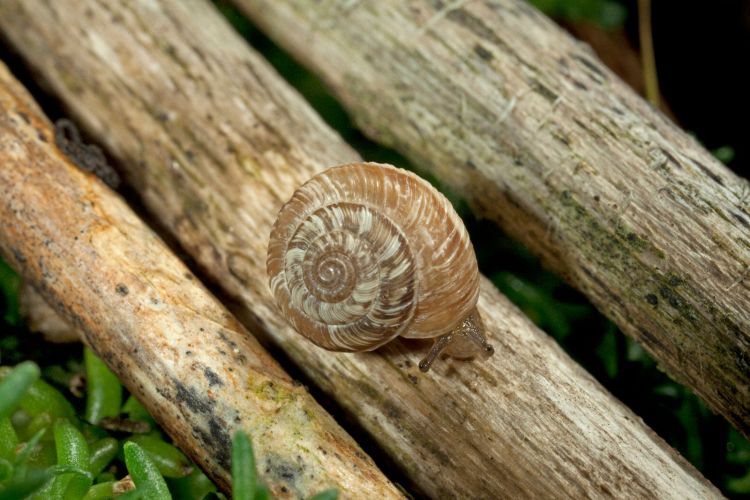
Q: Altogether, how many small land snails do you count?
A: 1